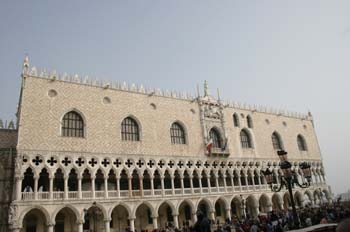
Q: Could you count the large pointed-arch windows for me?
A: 7